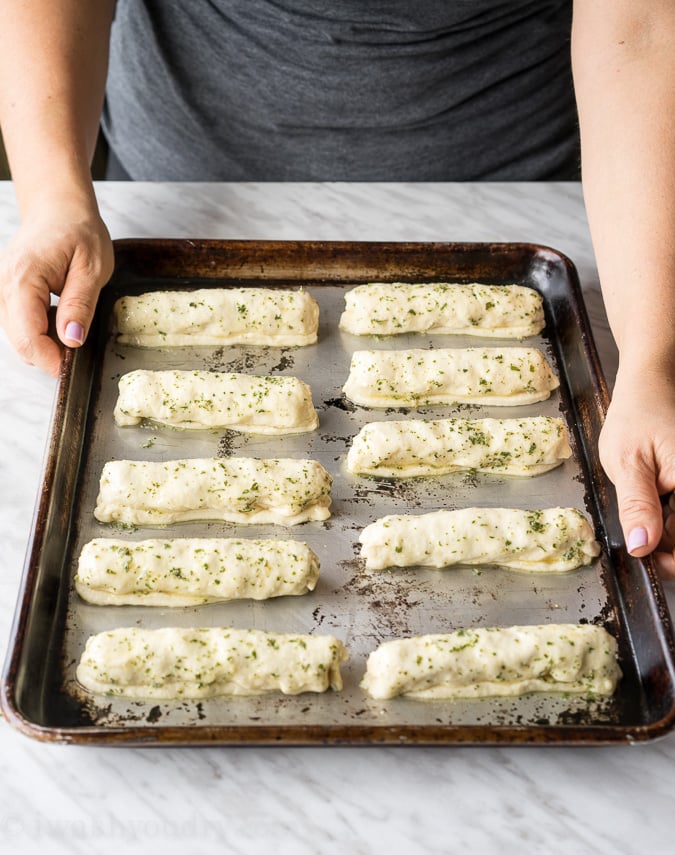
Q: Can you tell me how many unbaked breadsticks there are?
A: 10